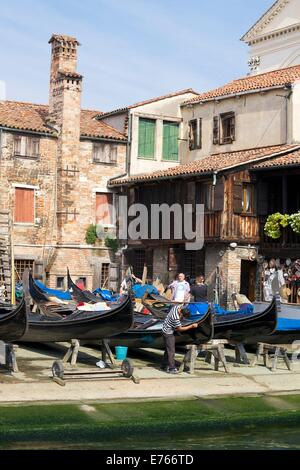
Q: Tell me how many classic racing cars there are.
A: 0